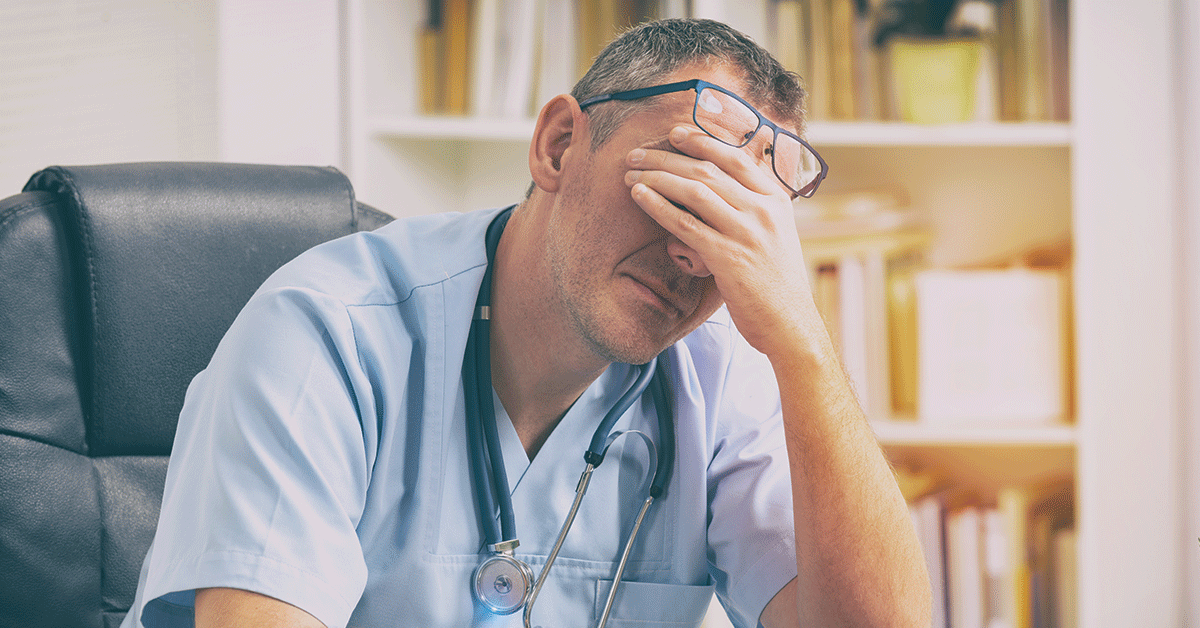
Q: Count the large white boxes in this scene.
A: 1